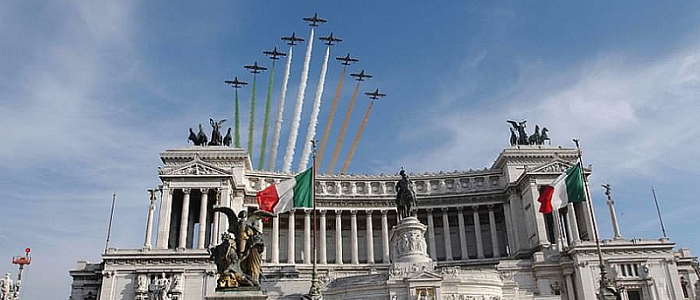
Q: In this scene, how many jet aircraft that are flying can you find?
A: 9